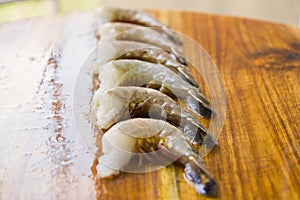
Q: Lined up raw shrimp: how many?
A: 6